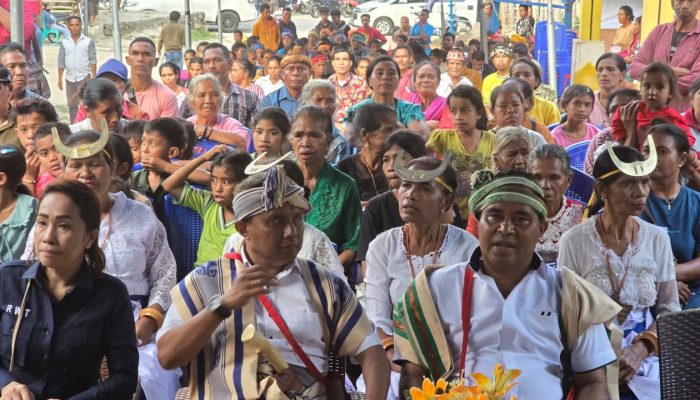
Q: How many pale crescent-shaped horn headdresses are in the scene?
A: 4